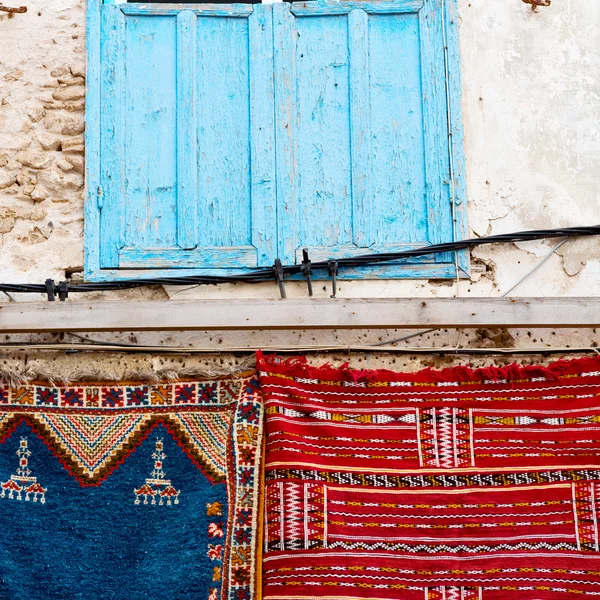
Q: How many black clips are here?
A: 5